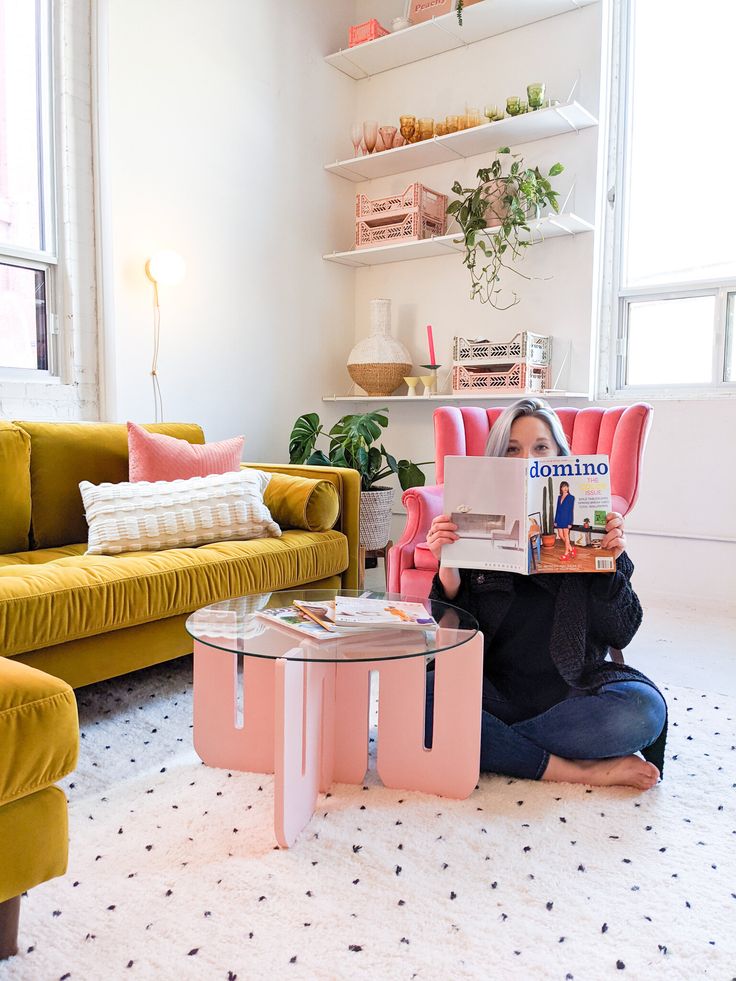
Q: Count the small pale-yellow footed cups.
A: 2